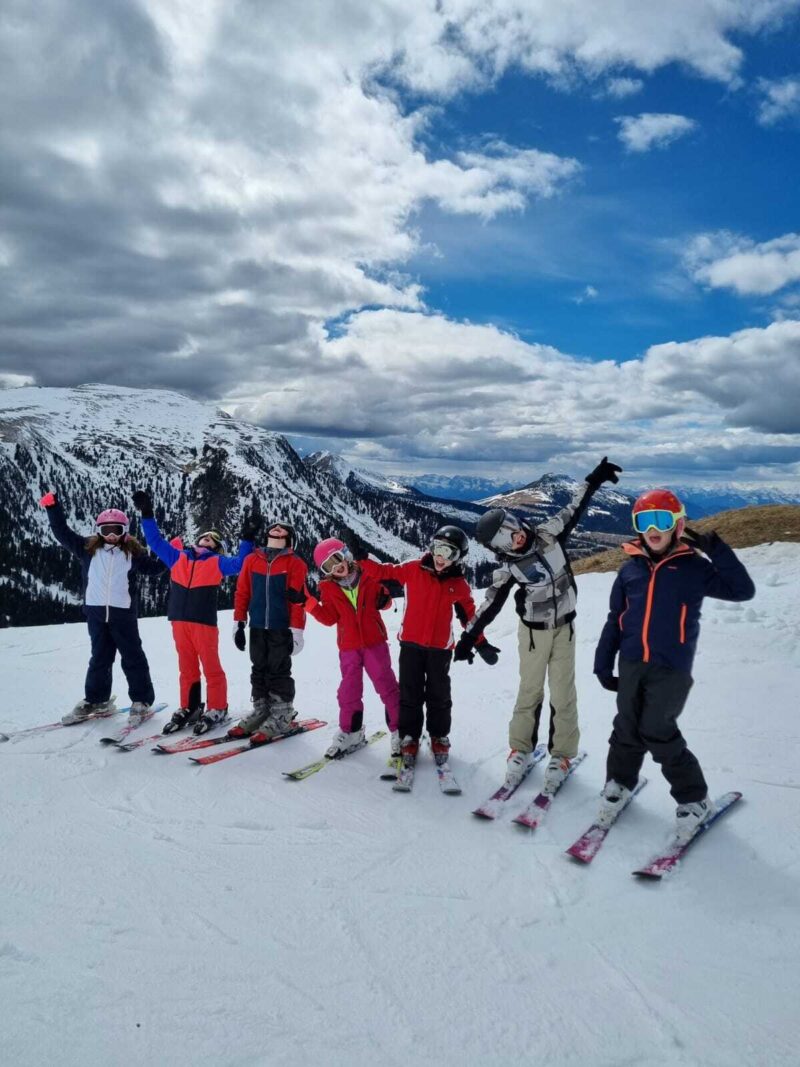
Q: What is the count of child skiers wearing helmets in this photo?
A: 7